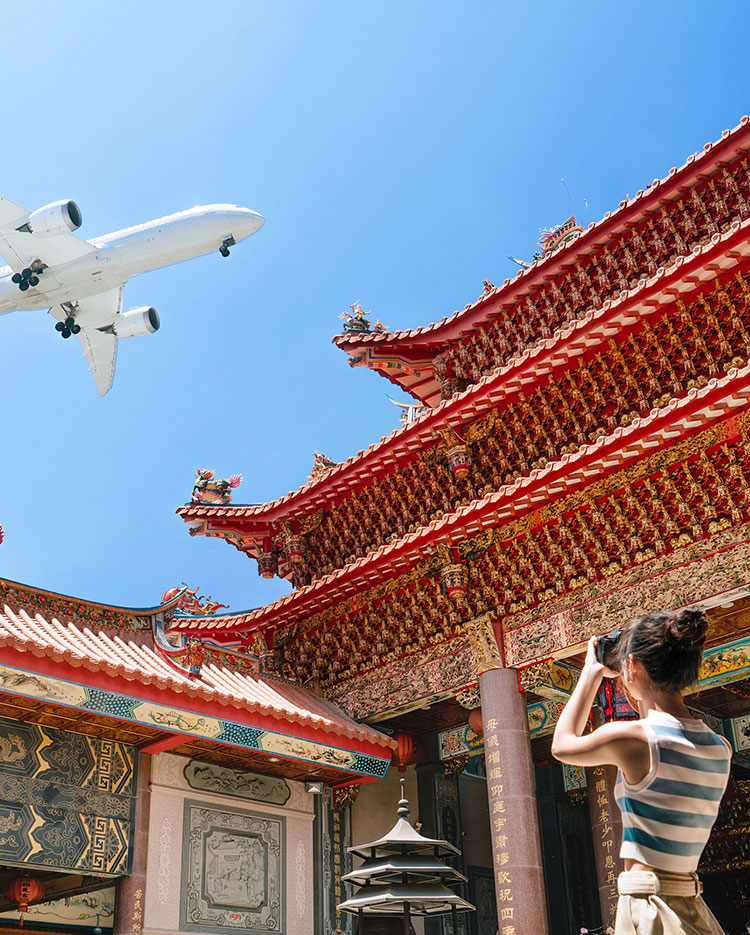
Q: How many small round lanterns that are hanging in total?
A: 3